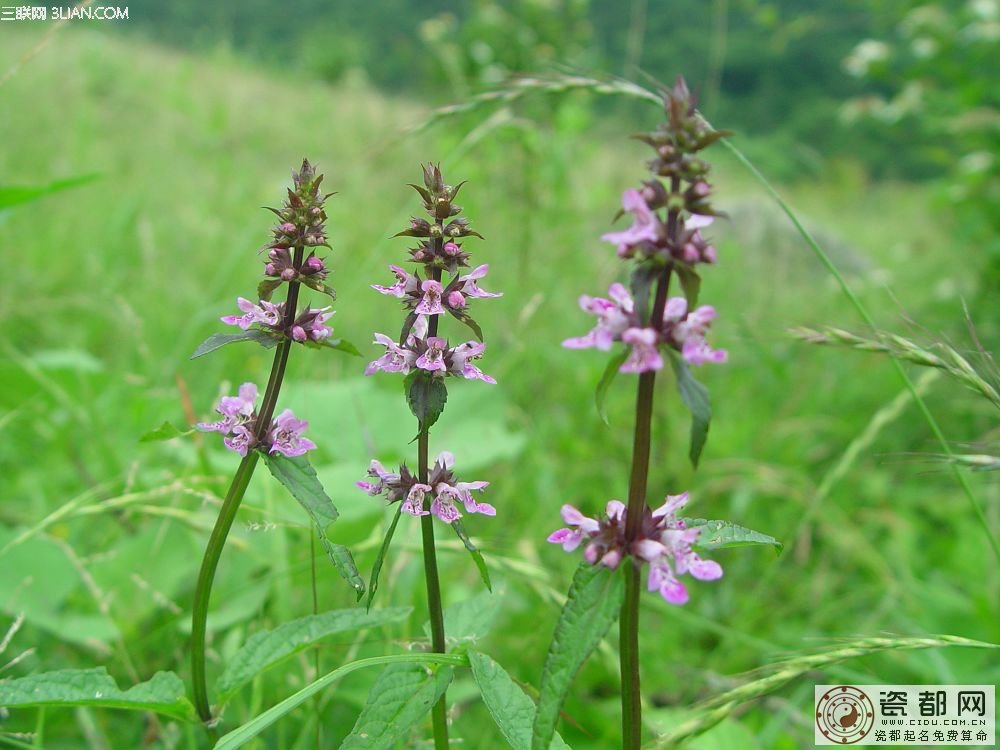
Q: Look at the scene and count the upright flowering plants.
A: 3